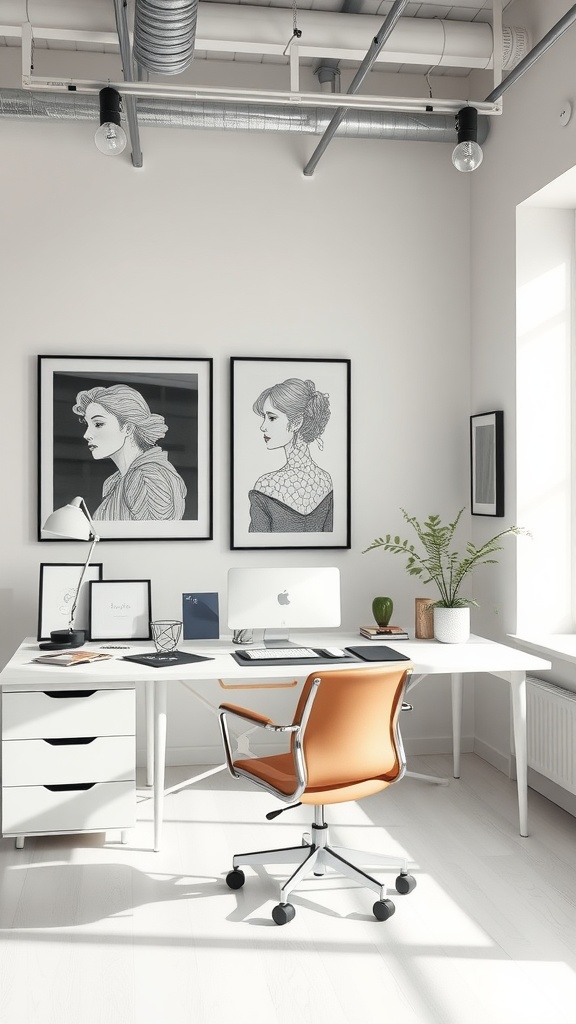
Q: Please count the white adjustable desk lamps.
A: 1